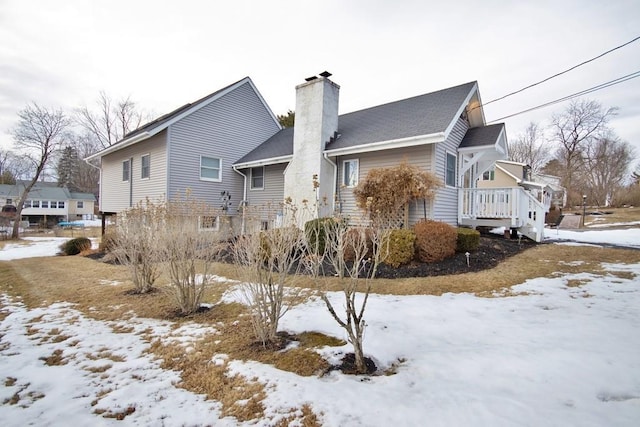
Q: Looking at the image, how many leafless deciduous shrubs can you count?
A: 4